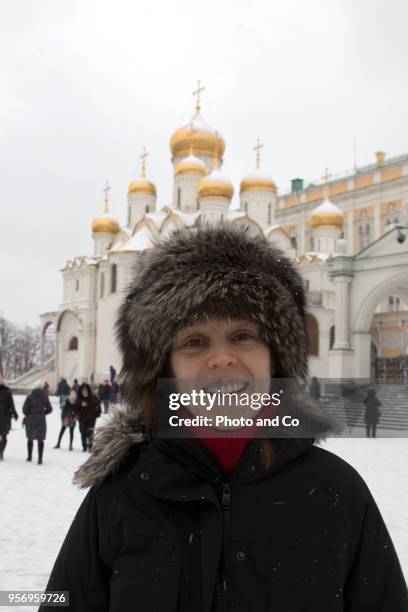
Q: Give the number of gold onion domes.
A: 7